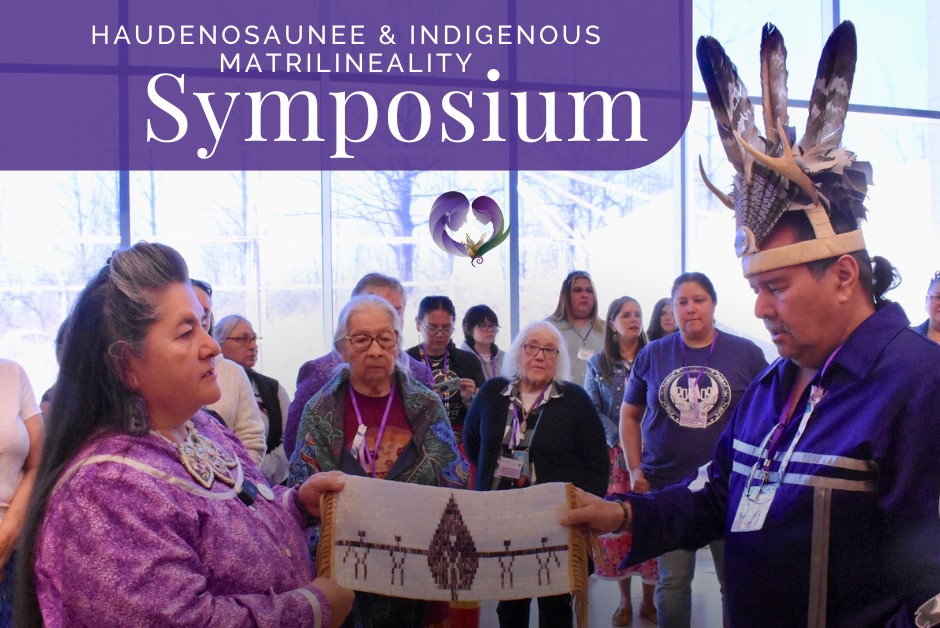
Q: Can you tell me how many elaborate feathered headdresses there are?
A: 1